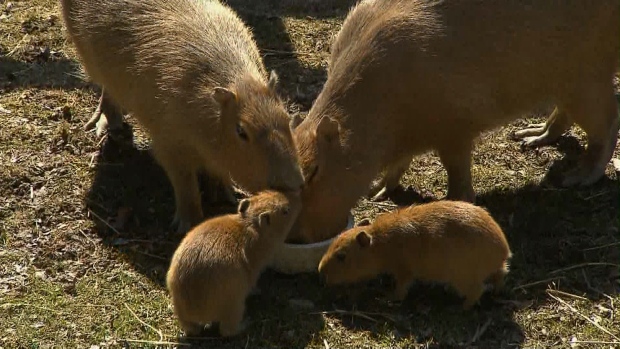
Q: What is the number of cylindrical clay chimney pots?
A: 0